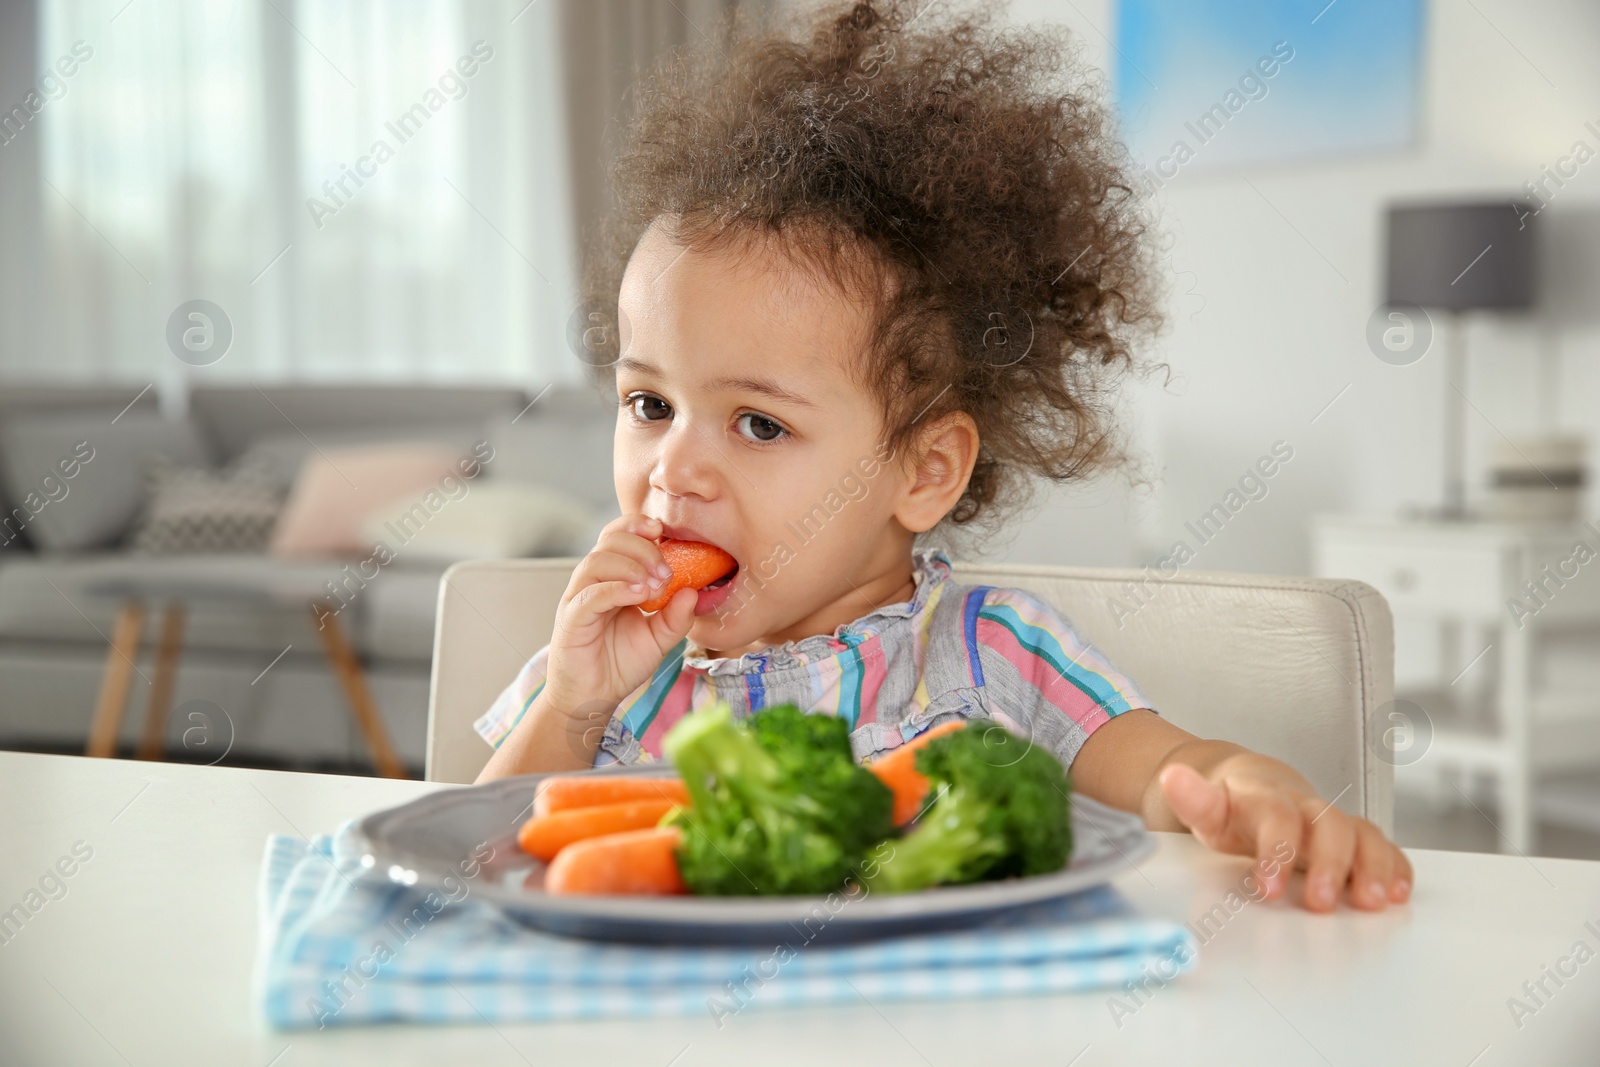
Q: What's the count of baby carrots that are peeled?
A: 5